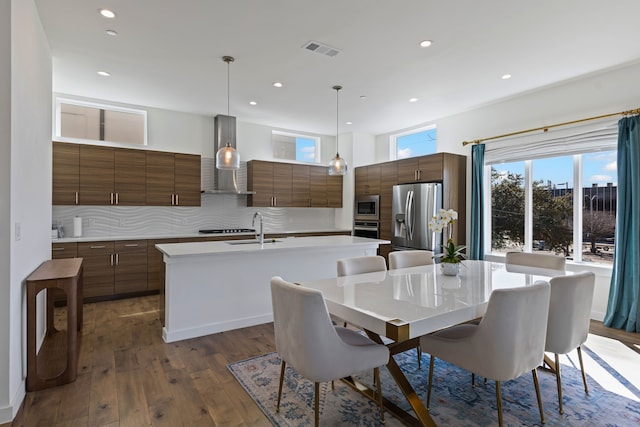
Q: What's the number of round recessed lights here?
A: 8